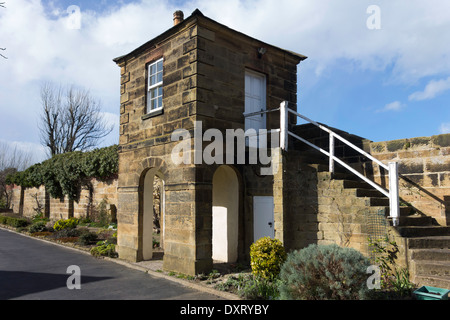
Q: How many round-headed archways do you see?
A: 2